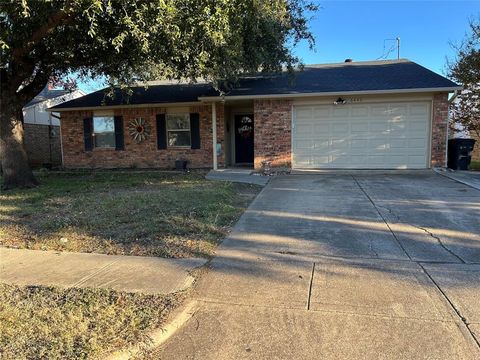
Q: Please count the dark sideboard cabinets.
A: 0